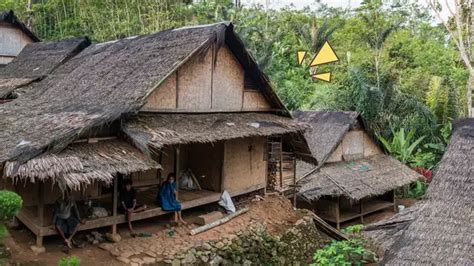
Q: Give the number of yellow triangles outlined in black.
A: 3